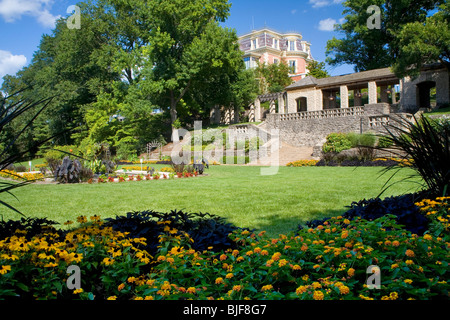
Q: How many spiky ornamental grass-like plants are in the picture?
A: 2